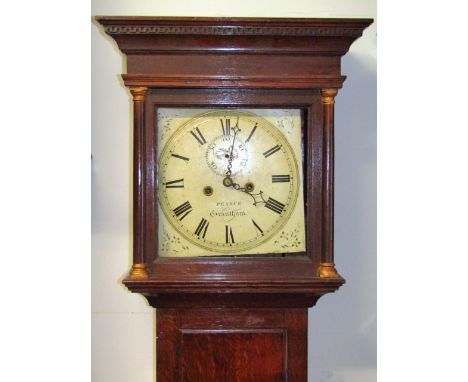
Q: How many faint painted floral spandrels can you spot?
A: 4